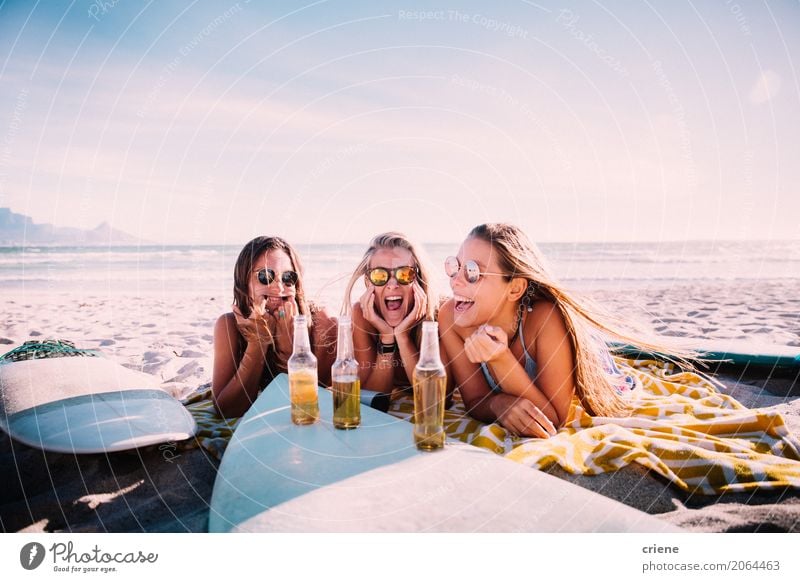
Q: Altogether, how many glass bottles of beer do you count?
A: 3